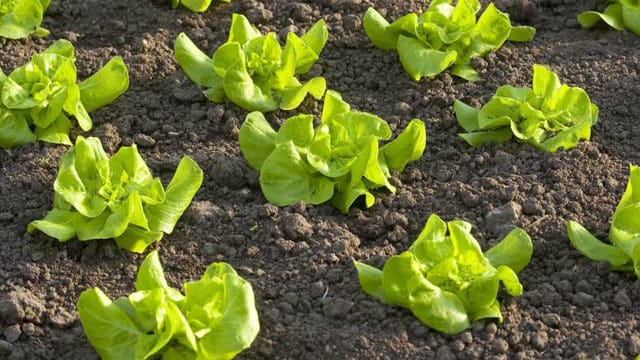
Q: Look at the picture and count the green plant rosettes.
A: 12